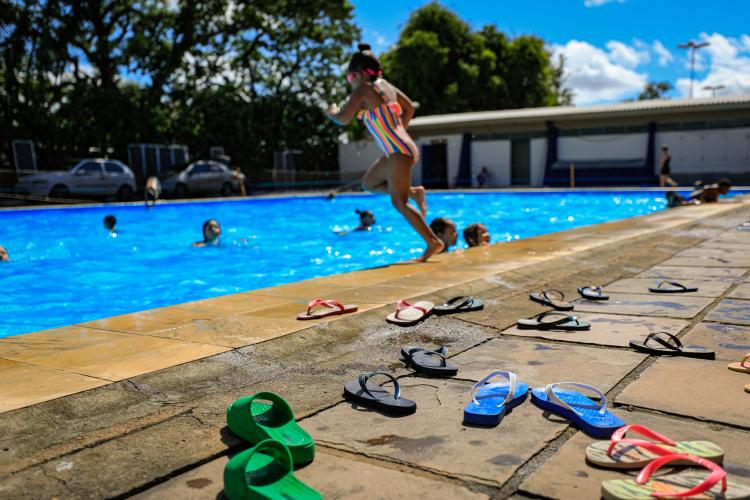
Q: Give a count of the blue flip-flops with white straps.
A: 2